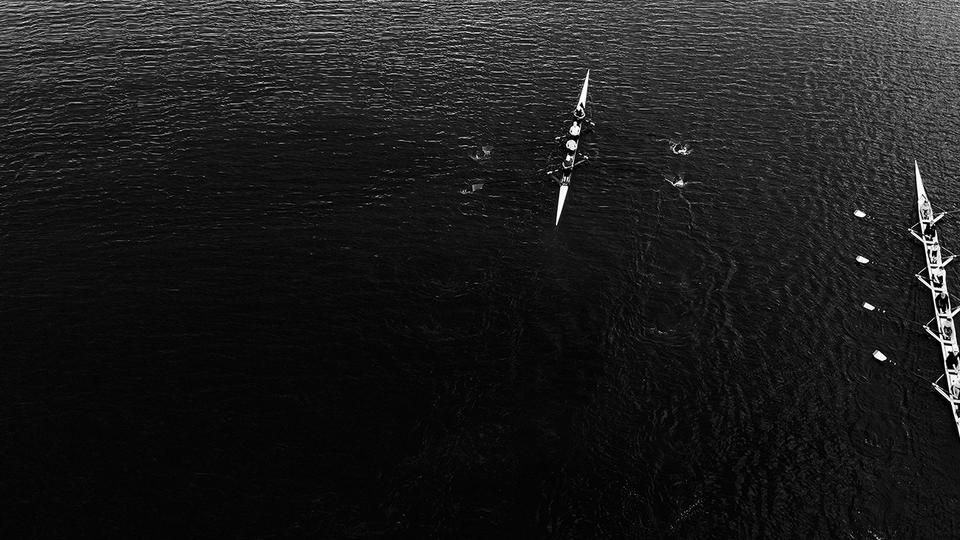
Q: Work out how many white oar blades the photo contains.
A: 4